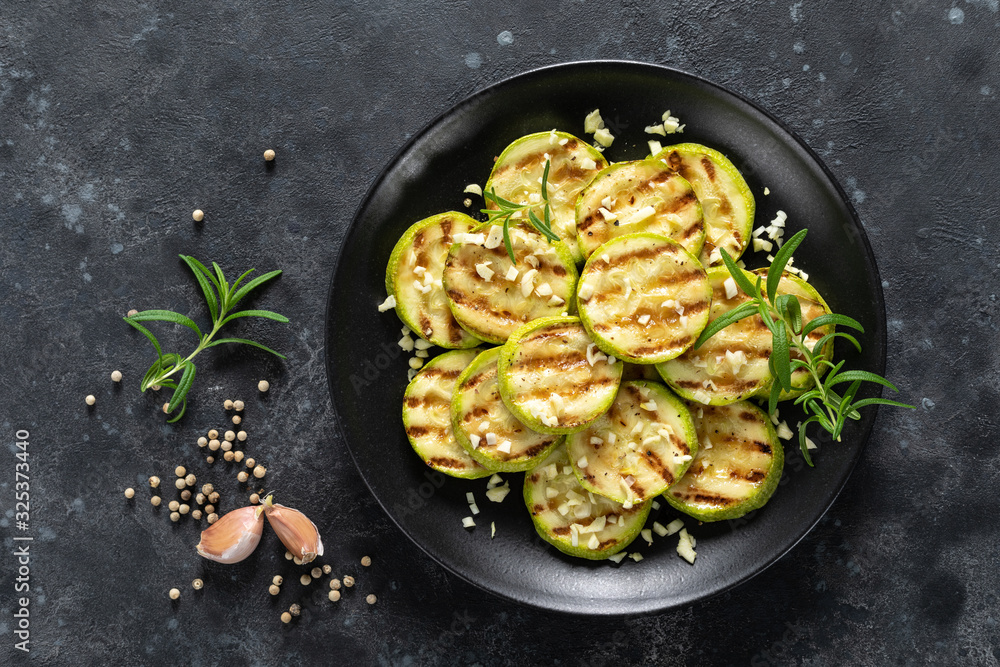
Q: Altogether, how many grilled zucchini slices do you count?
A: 14